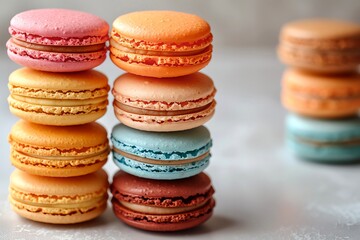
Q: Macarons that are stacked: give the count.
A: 11